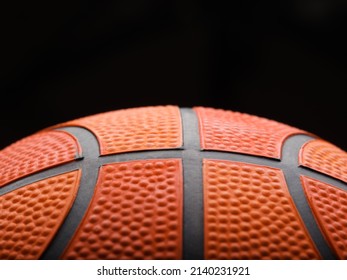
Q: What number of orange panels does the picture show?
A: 8